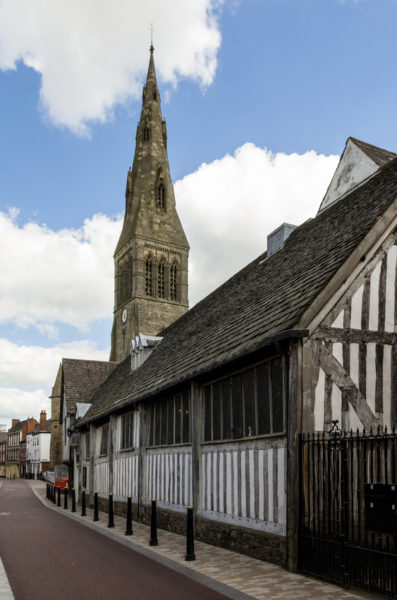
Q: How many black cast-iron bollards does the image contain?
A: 13